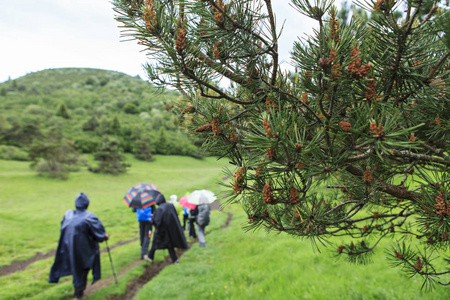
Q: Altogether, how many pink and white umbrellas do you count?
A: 2